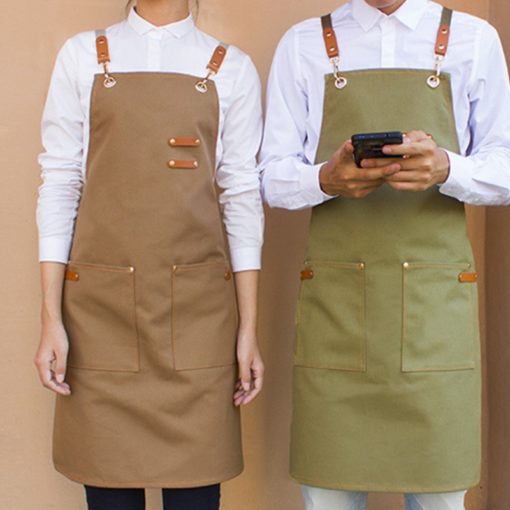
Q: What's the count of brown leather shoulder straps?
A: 4